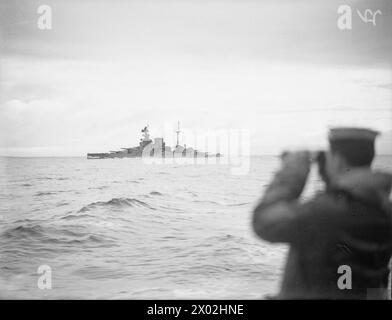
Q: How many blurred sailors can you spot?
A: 1